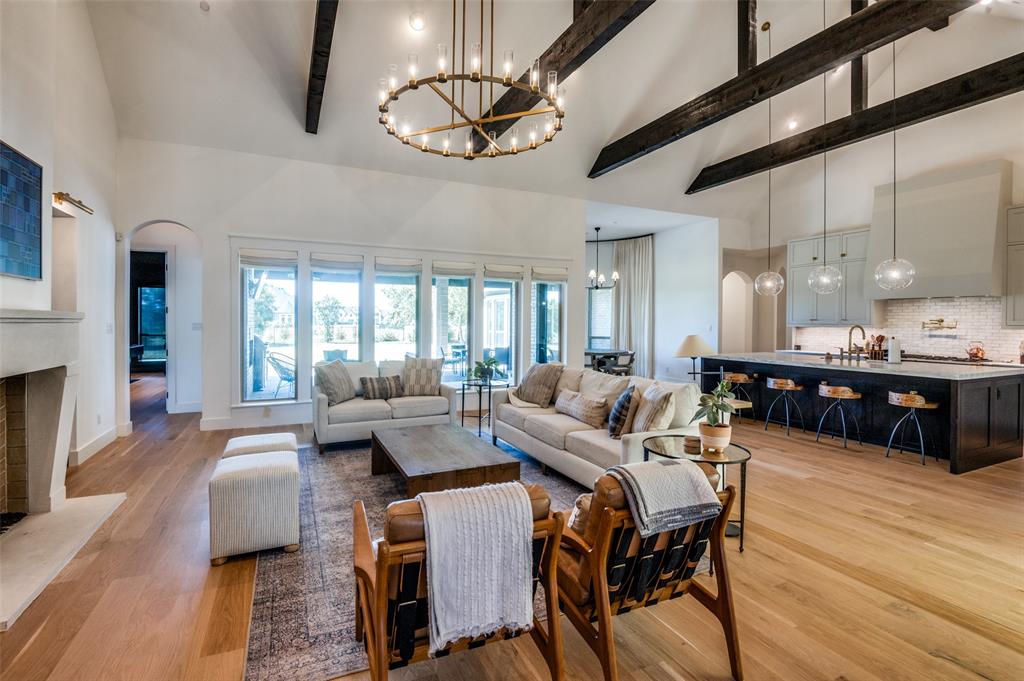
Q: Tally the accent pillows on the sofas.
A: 7